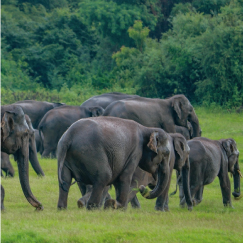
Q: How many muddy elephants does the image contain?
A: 0